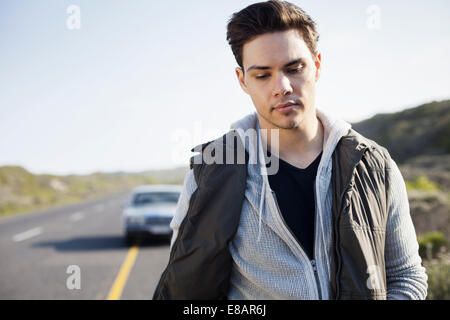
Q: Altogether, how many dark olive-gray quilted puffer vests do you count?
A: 1